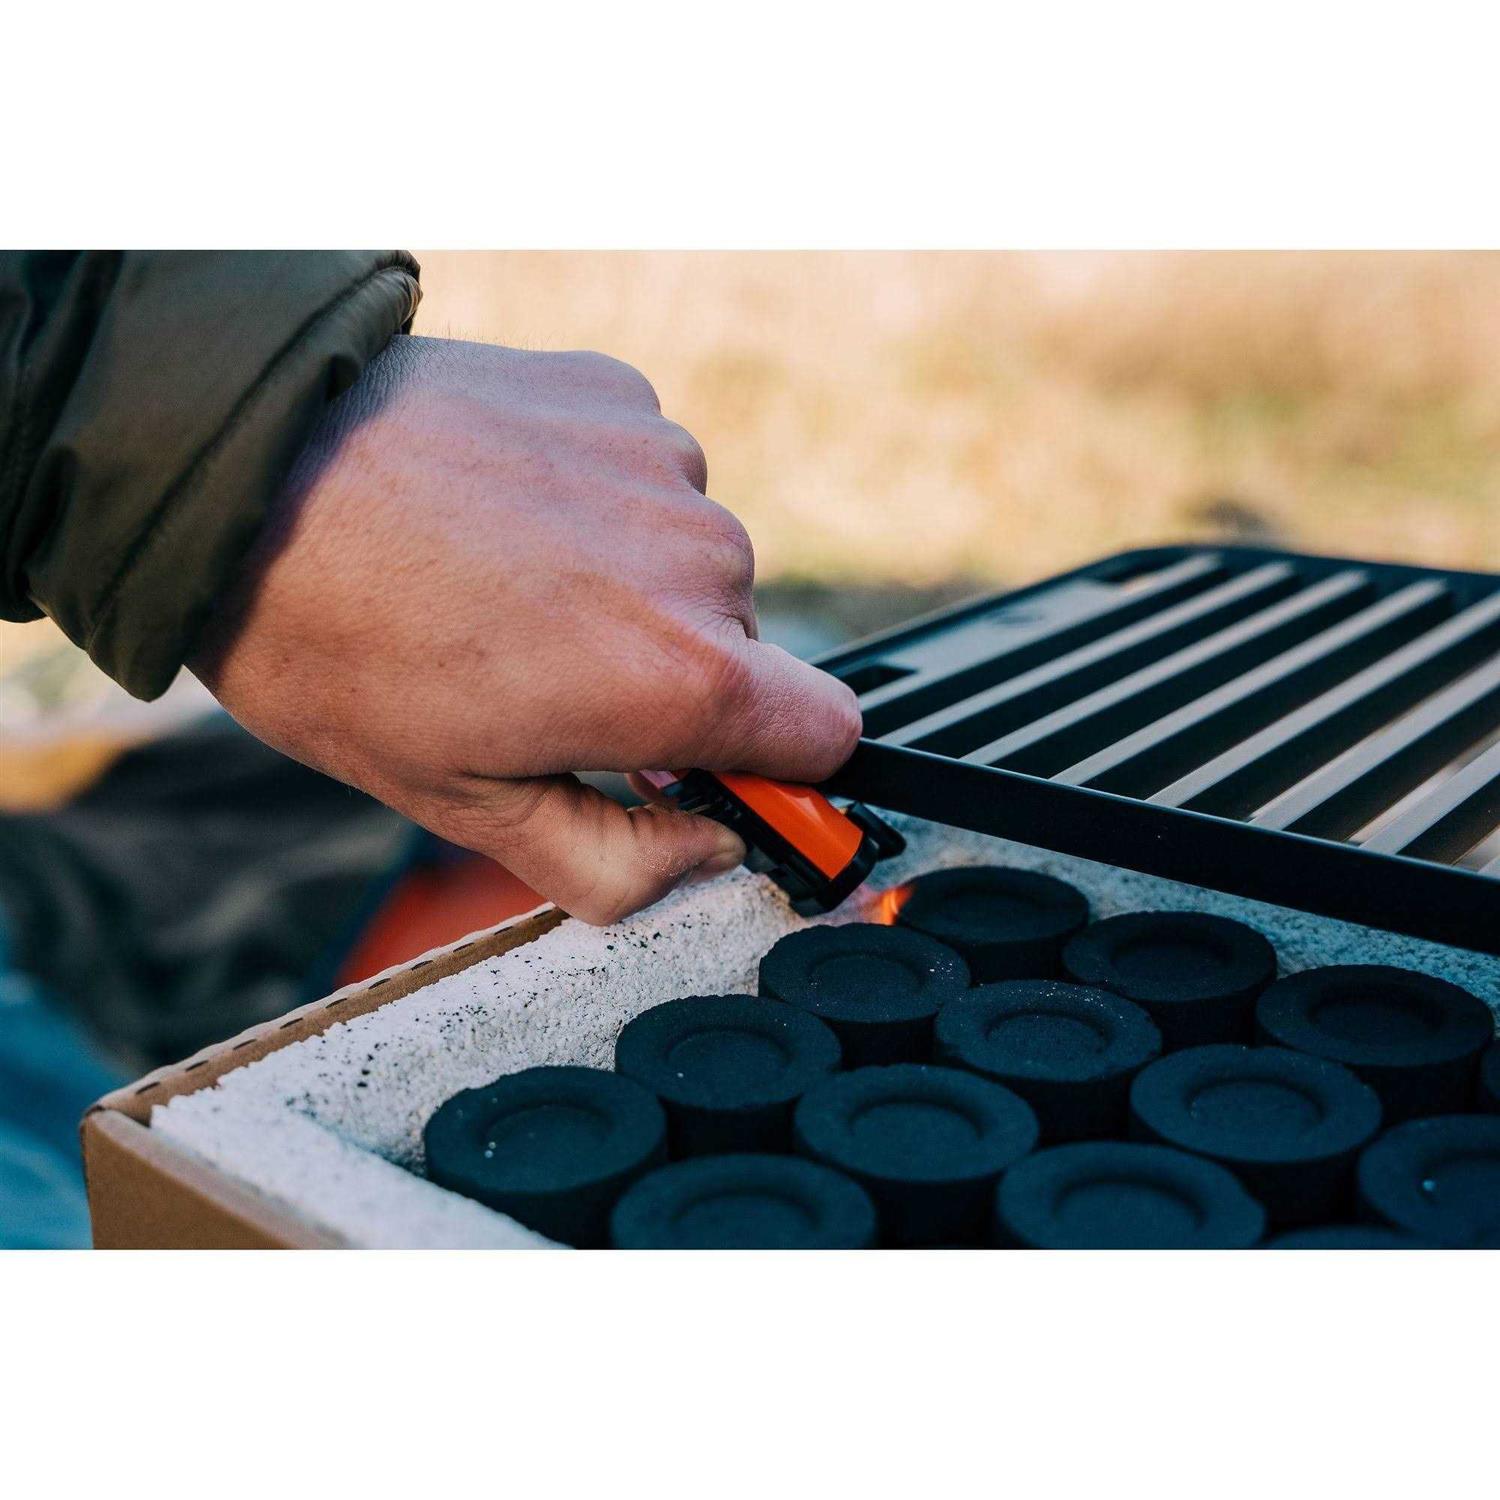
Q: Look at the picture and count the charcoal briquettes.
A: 14